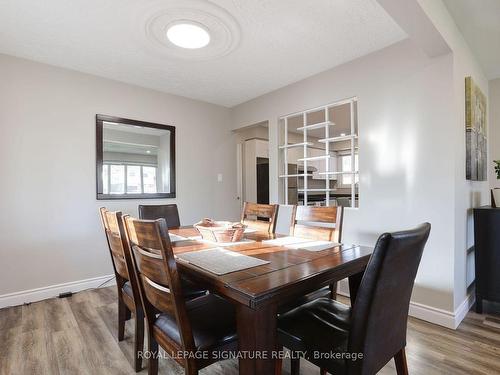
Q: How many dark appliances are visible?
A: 1